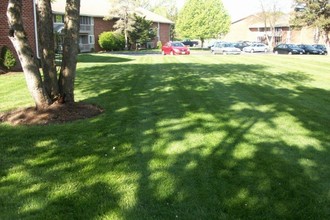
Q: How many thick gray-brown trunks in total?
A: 3